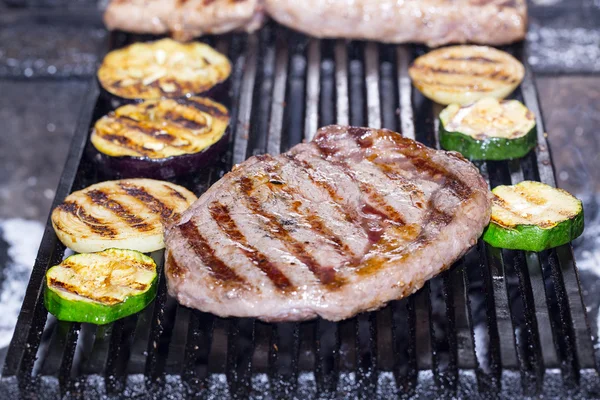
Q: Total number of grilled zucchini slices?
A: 3